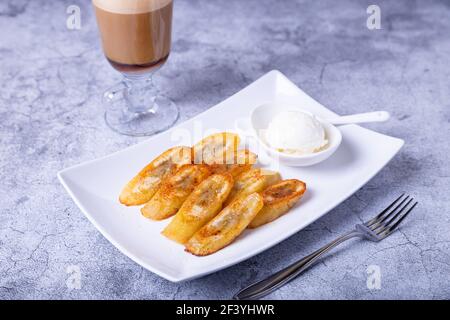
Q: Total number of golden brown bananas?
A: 8